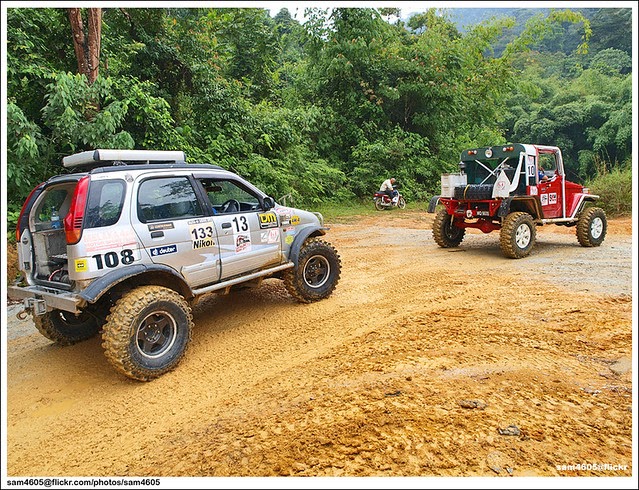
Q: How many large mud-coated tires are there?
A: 6